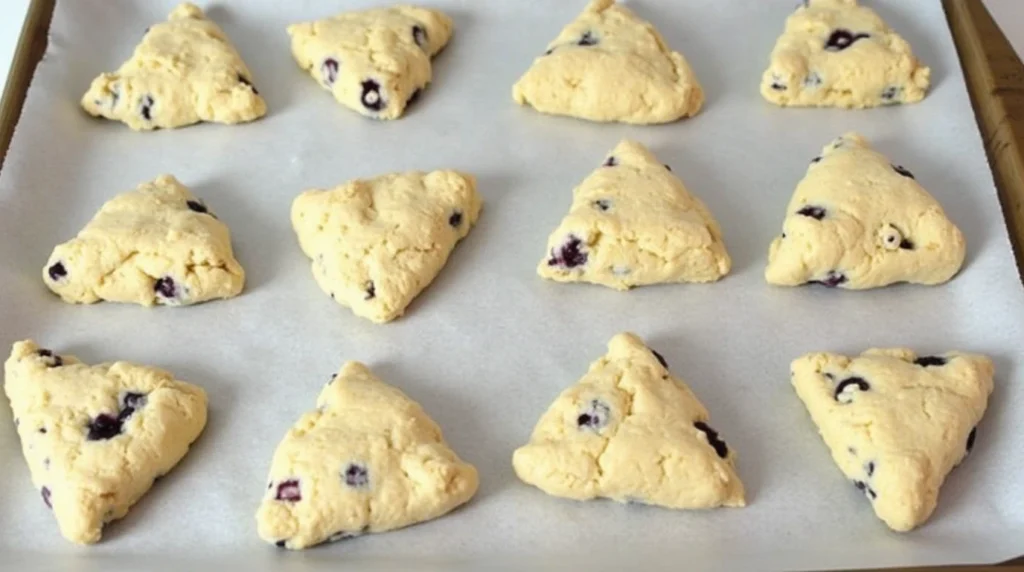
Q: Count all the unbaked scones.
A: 12